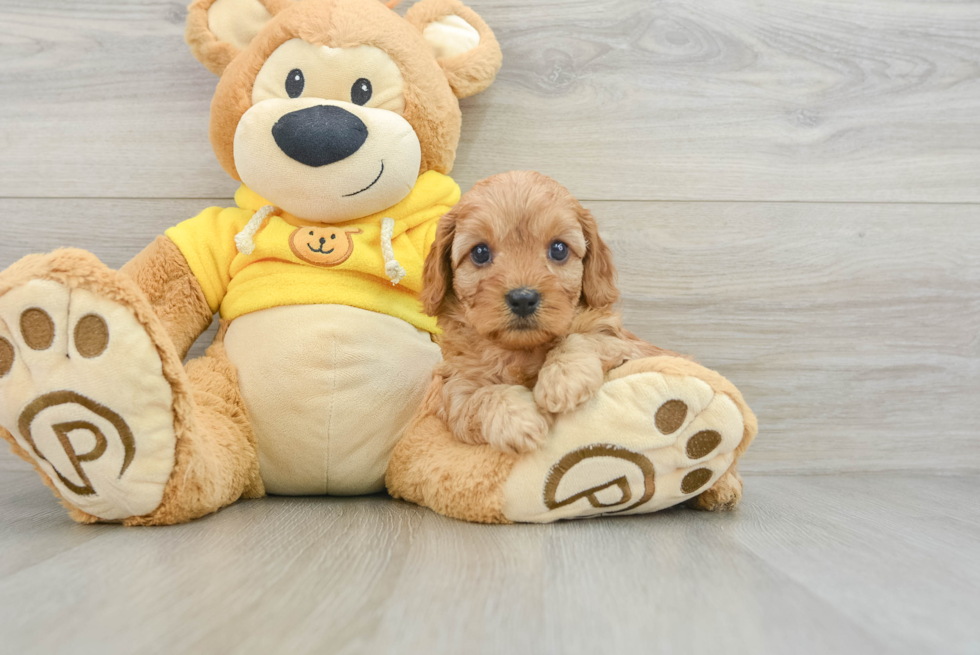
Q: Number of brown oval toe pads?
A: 6